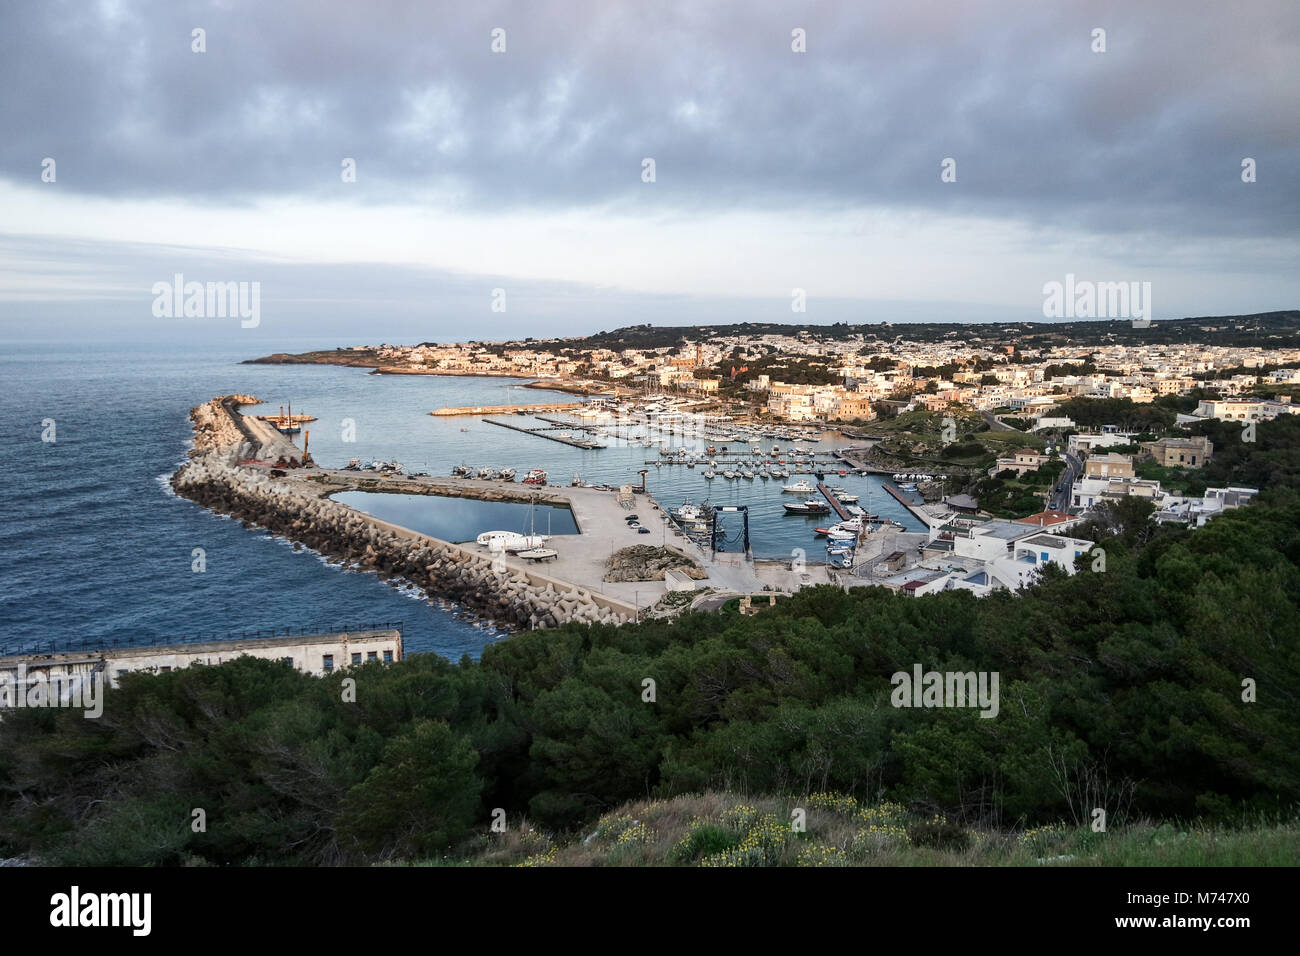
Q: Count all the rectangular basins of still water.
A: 1